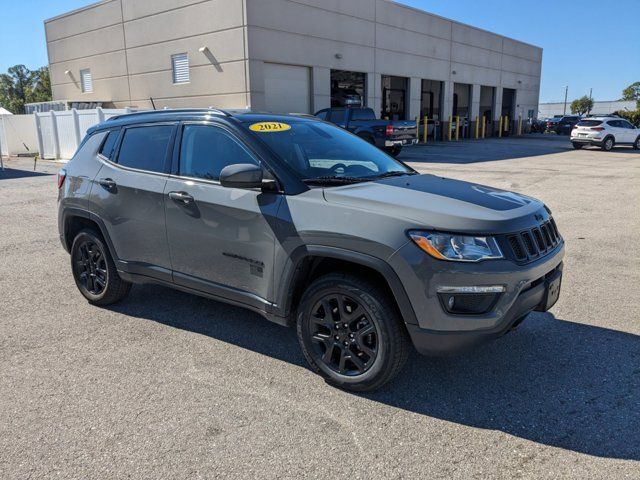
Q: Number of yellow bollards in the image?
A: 9